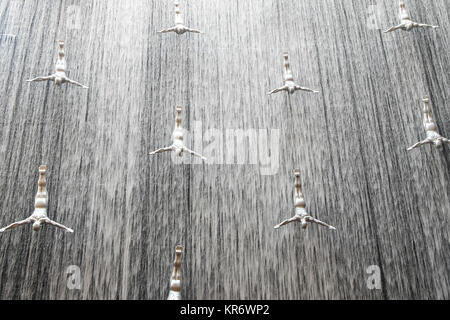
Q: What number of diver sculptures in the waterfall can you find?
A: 9